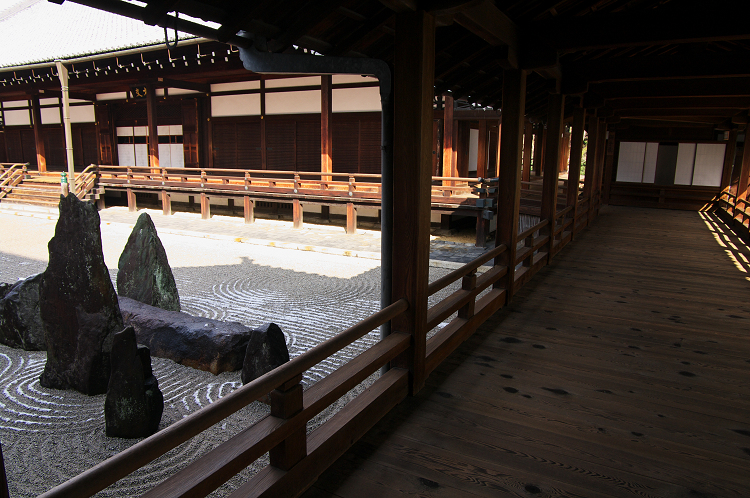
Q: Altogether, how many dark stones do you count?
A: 6